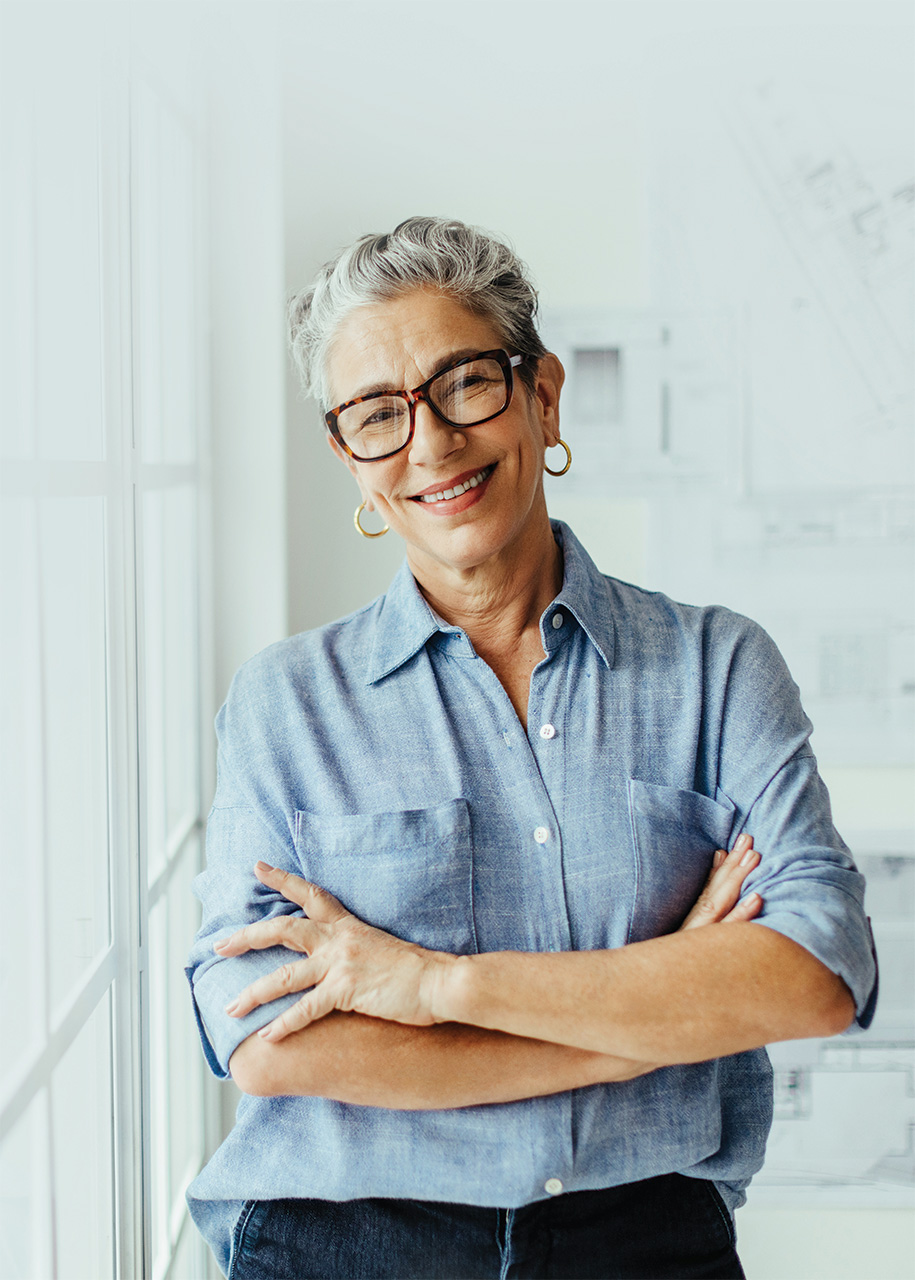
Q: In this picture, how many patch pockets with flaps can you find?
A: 0